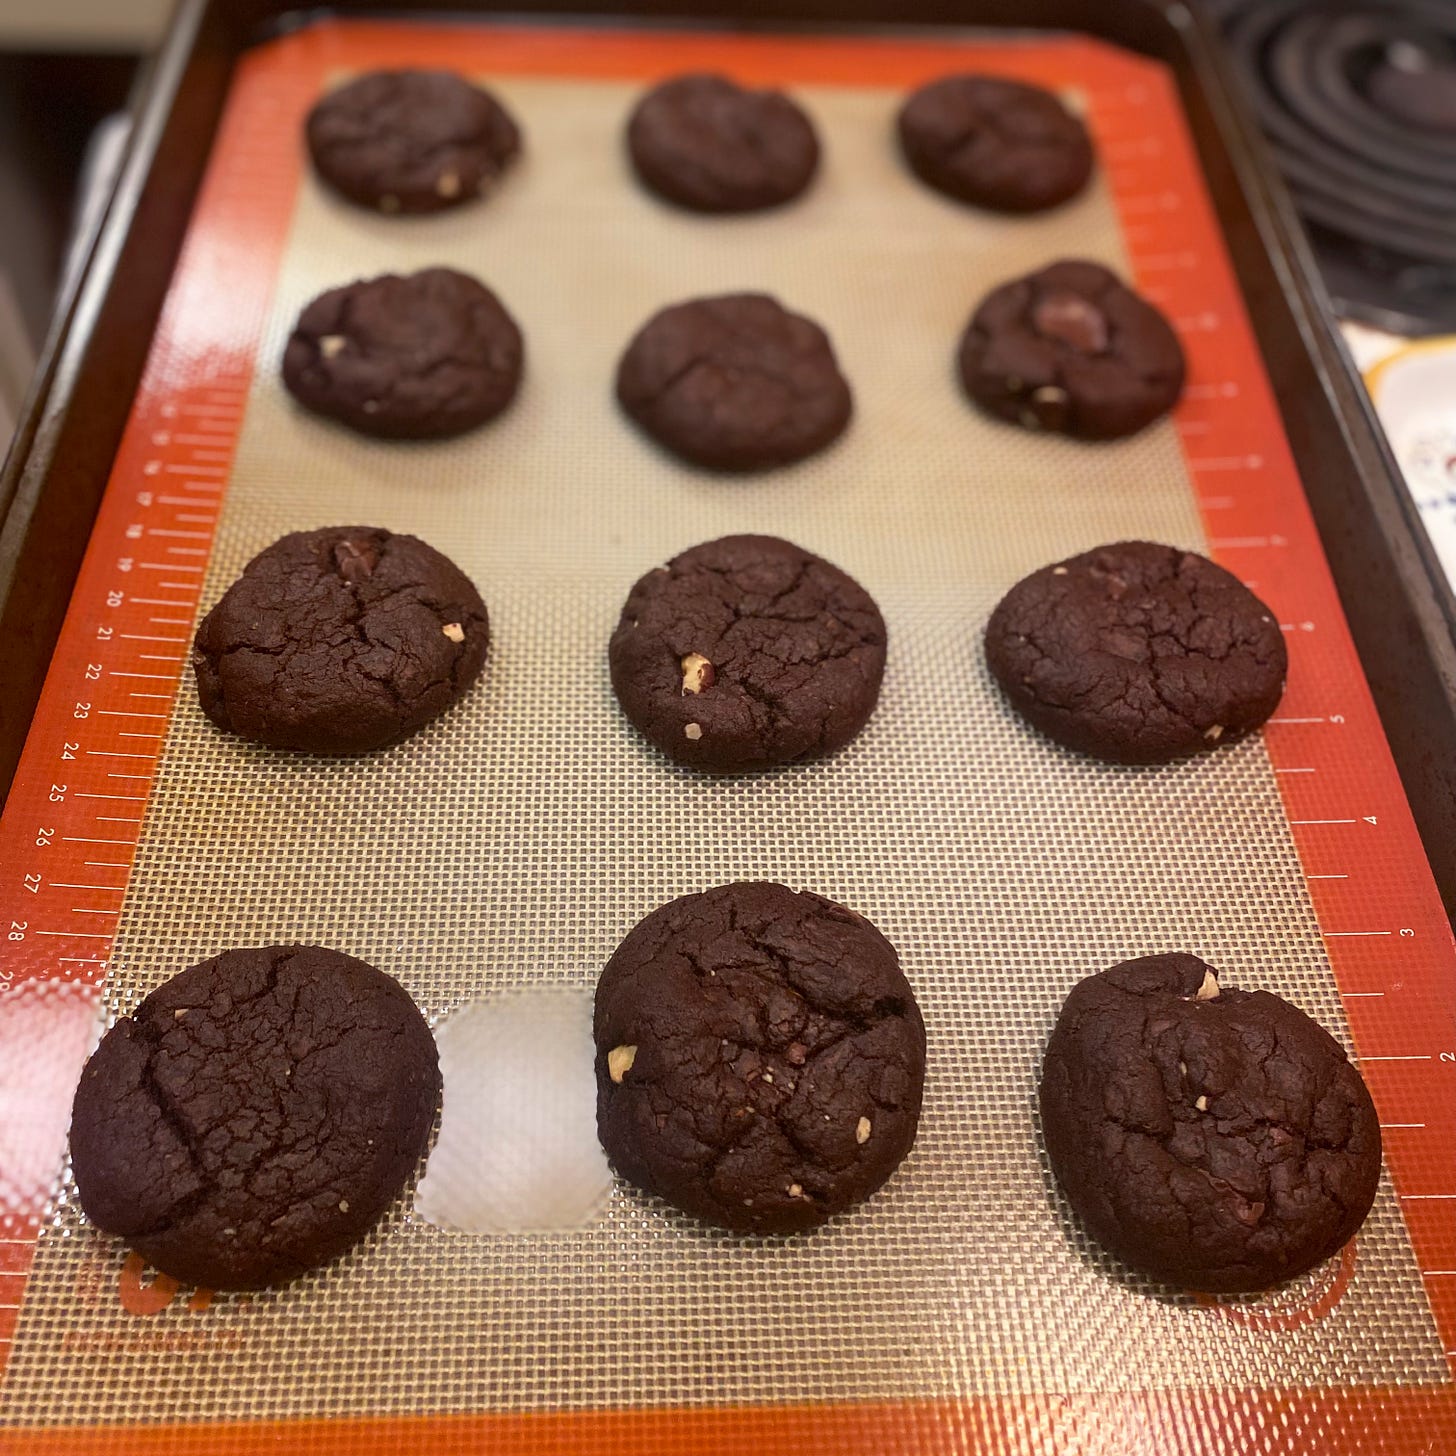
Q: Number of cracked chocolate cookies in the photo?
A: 12